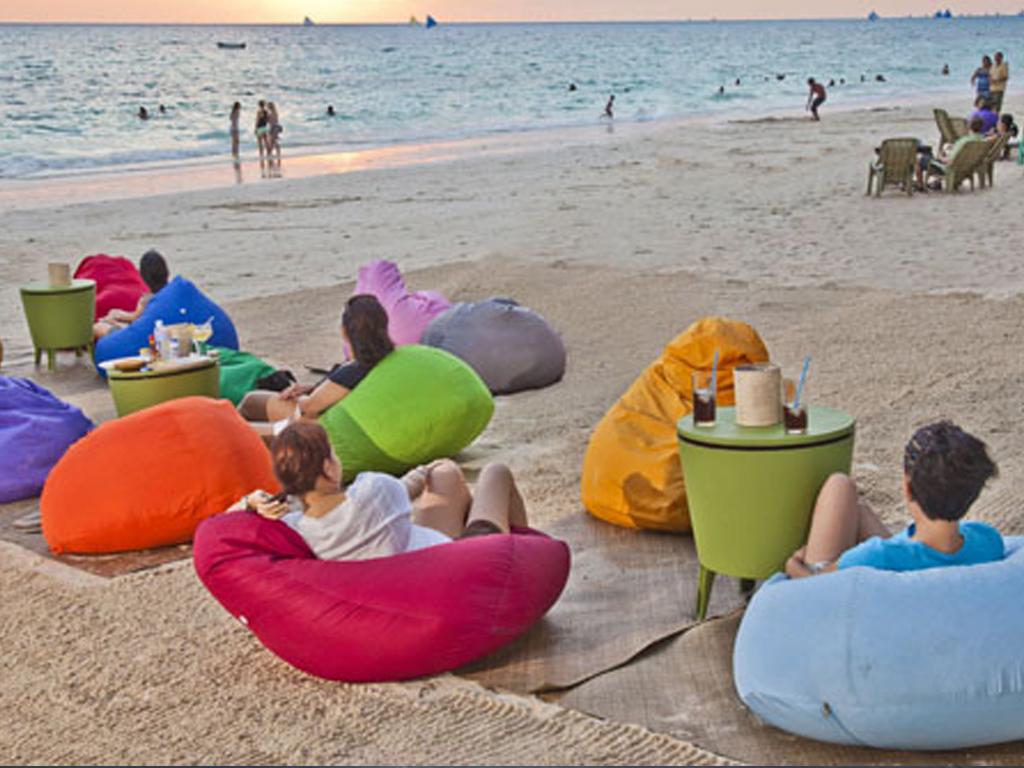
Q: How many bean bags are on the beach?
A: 11